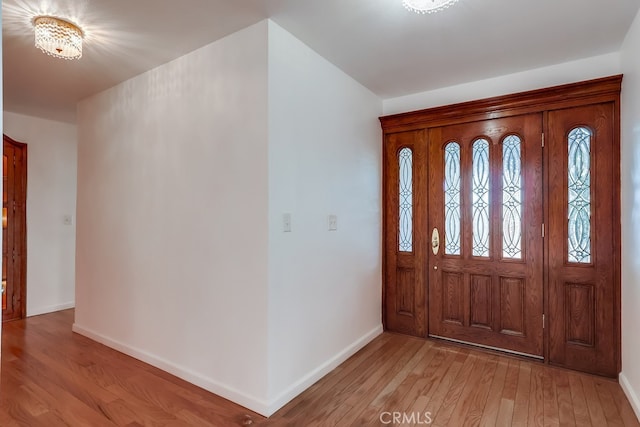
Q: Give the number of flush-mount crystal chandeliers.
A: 2